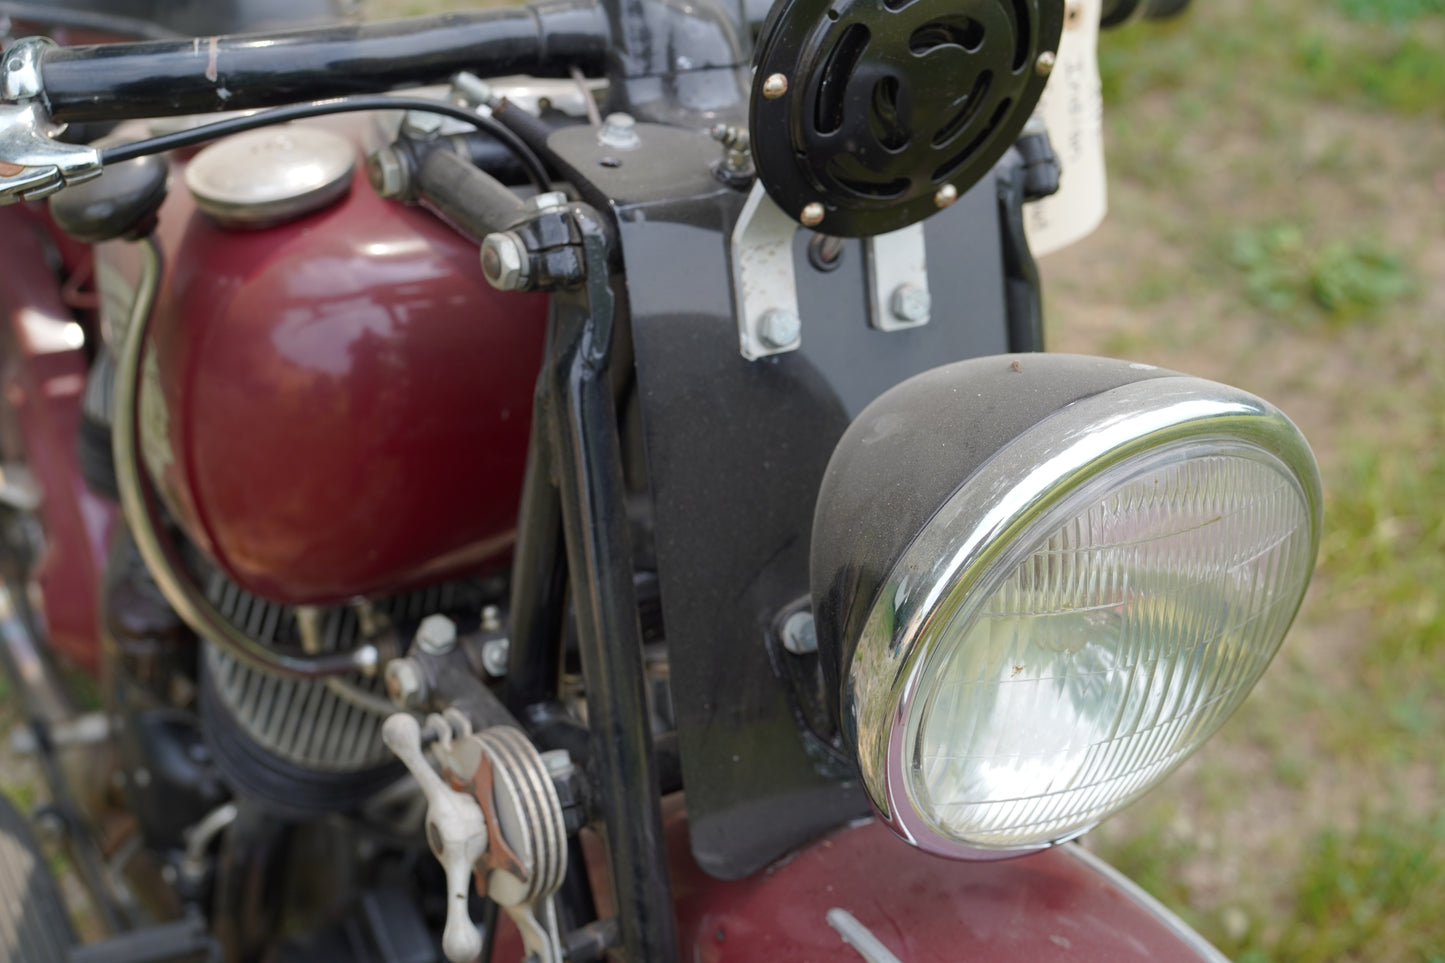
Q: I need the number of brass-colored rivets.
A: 4